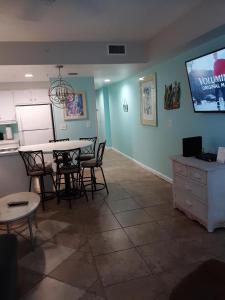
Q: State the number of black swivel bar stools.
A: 5